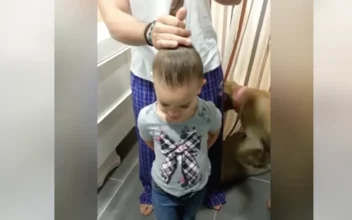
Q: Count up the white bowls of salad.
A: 0